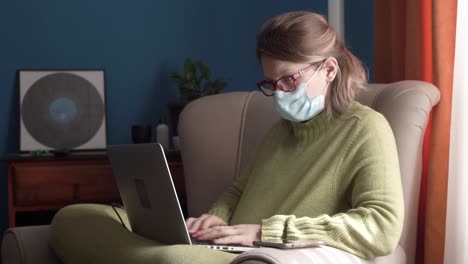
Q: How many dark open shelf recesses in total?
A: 1